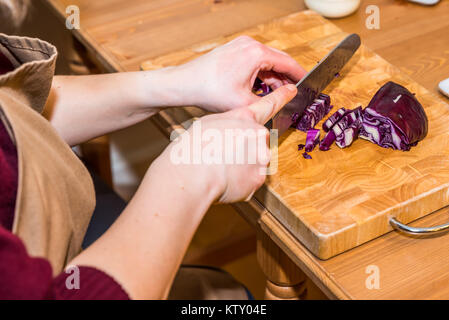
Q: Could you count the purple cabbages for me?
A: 1